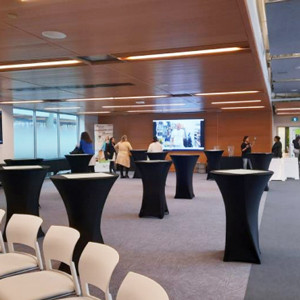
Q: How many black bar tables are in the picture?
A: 11